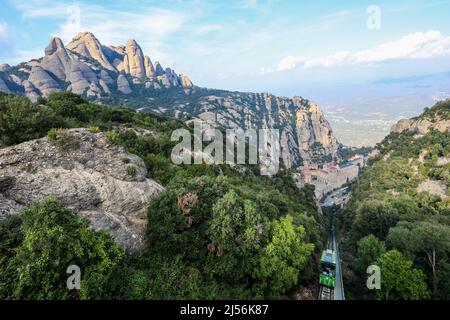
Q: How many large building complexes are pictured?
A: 1